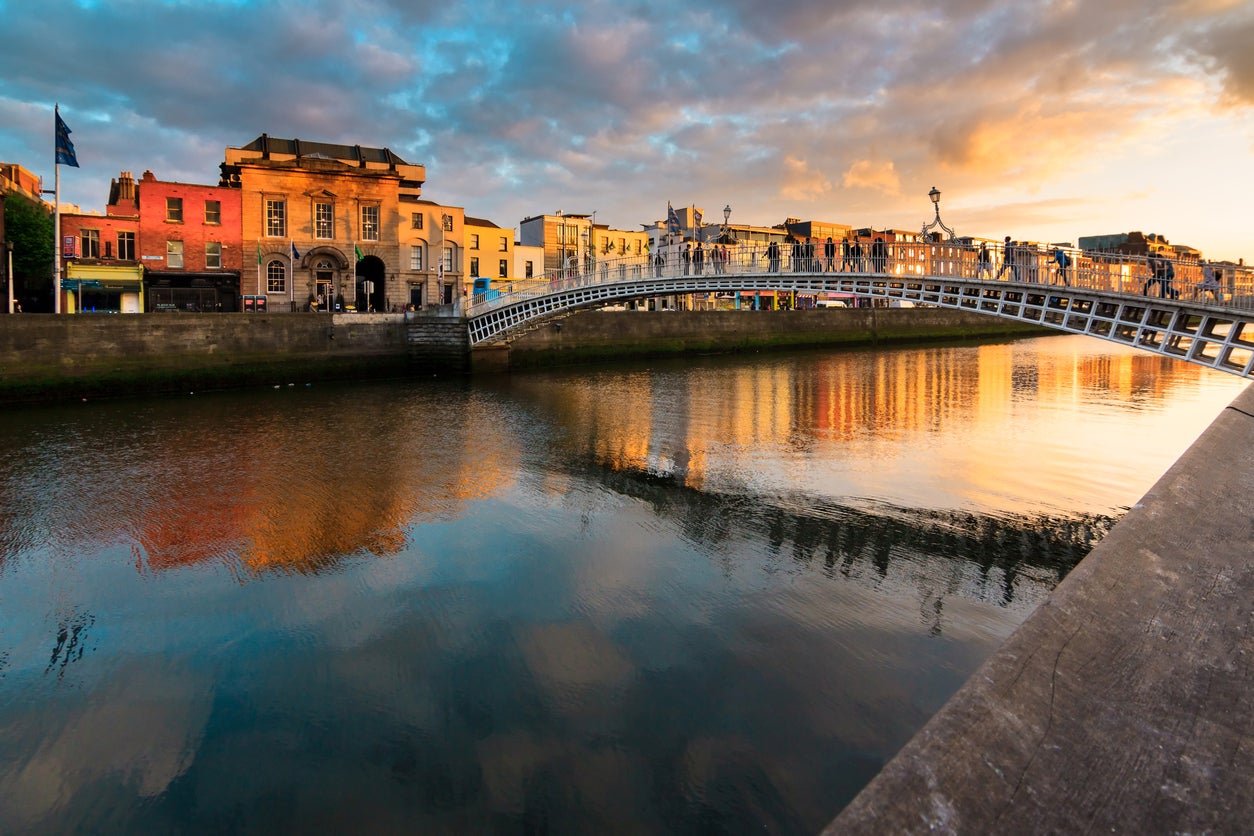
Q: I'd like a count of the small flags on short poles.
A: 3